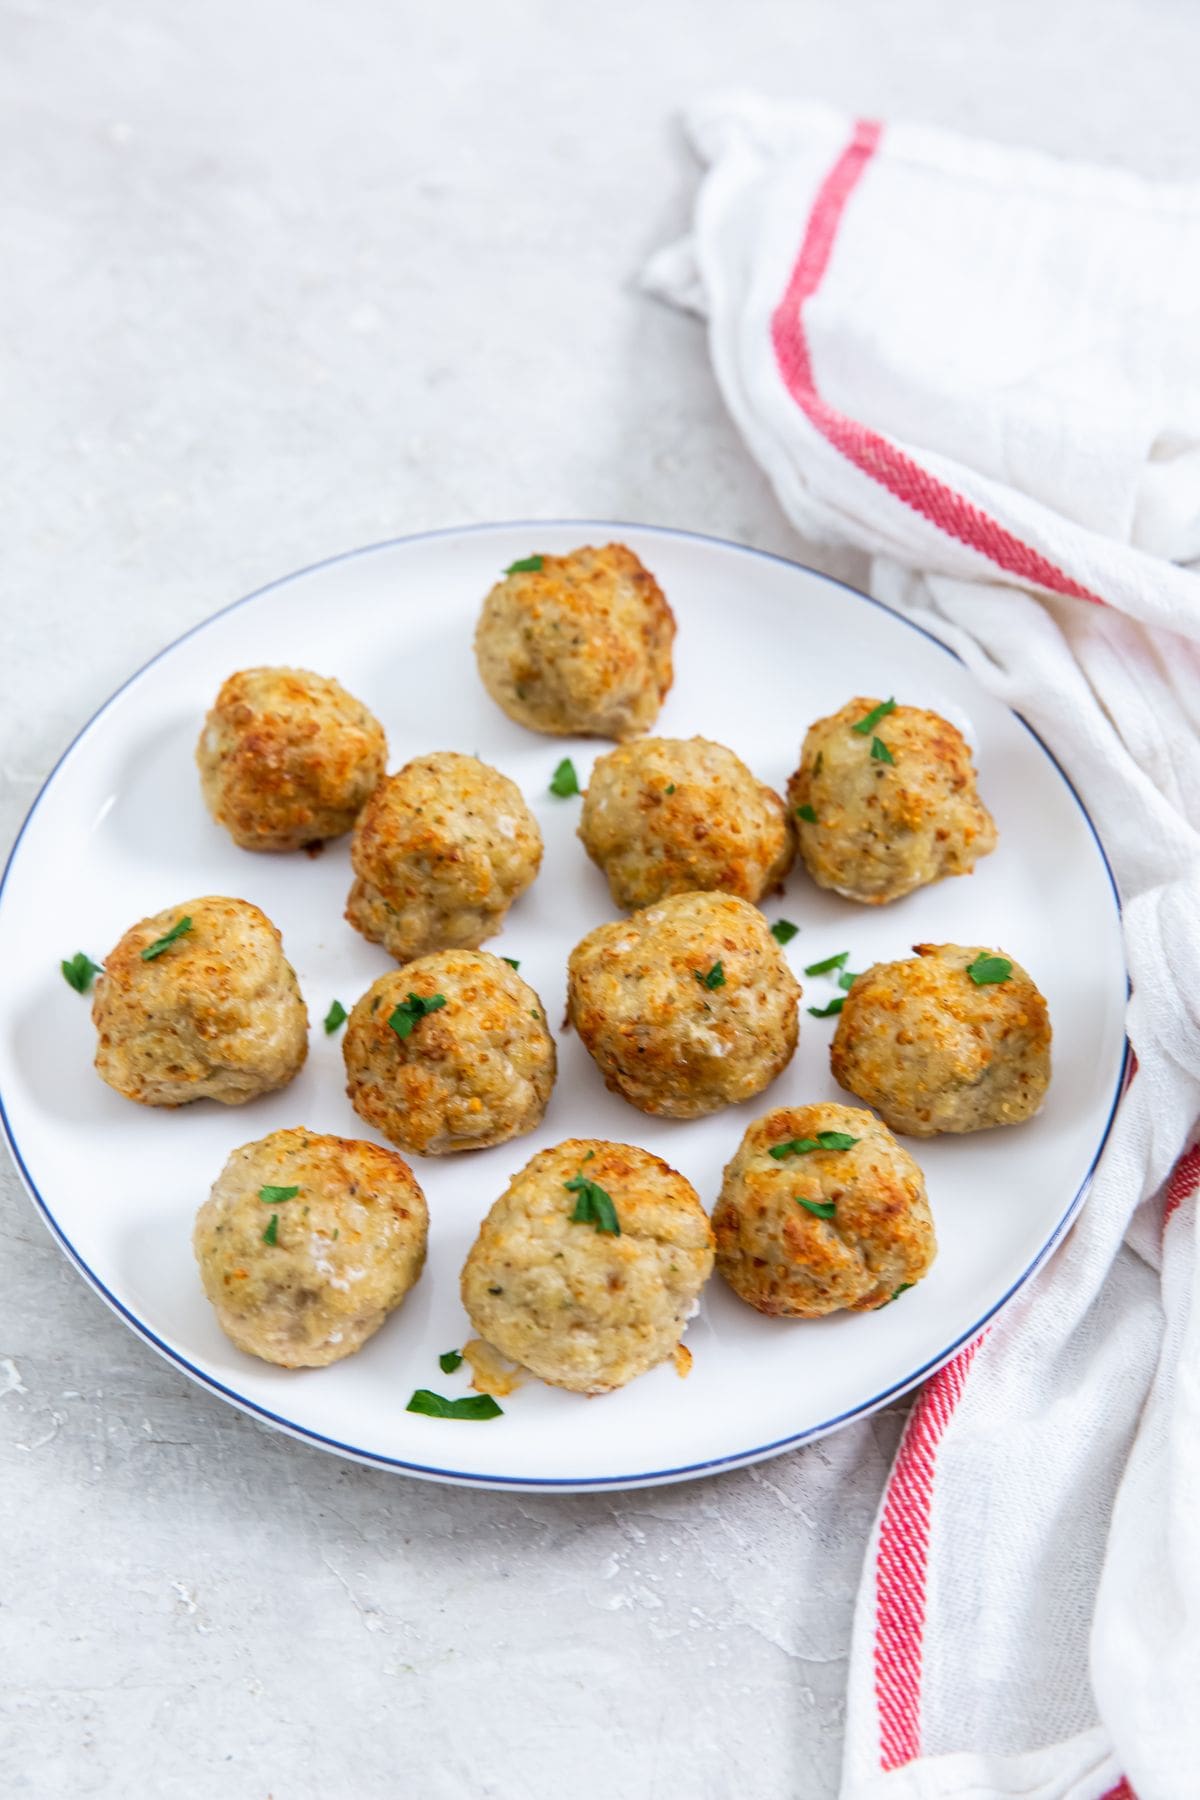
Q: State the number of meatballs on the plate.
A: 12